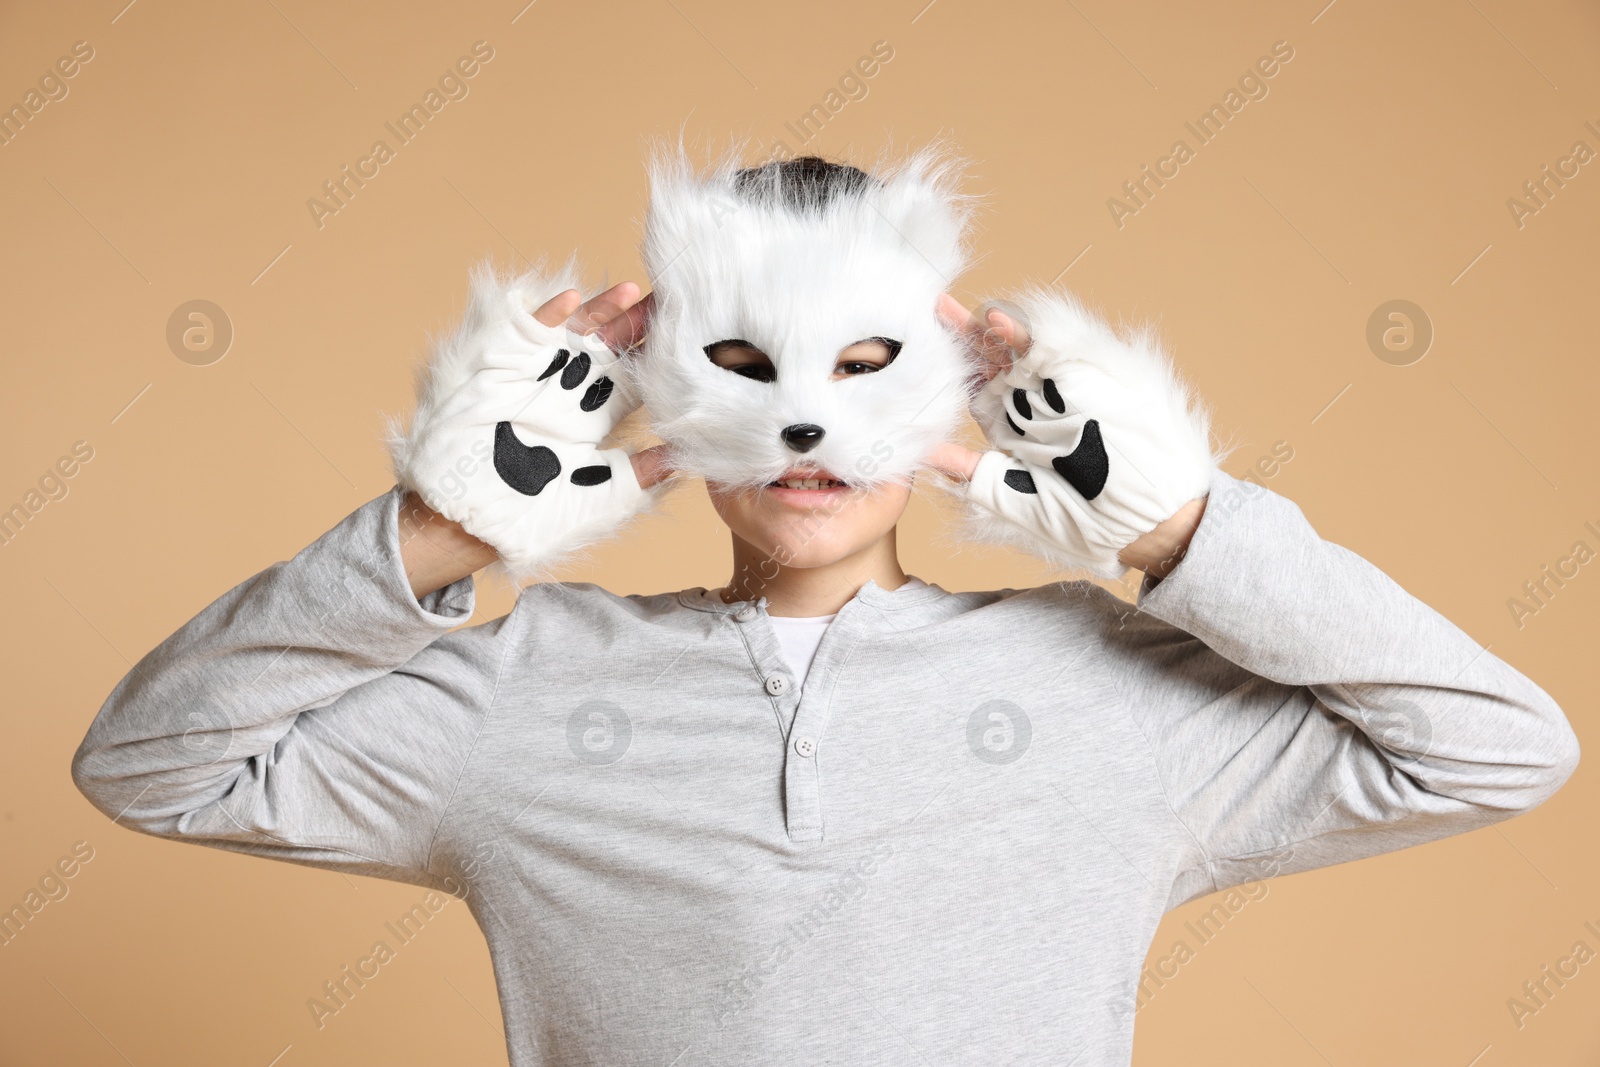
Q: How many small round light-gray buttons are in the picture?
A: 3